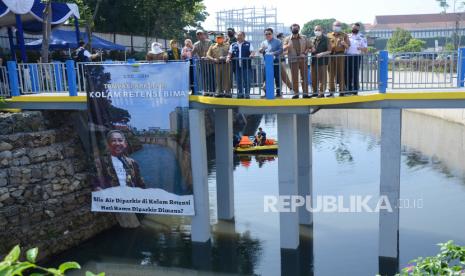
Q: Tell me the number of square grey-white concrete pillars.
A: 5